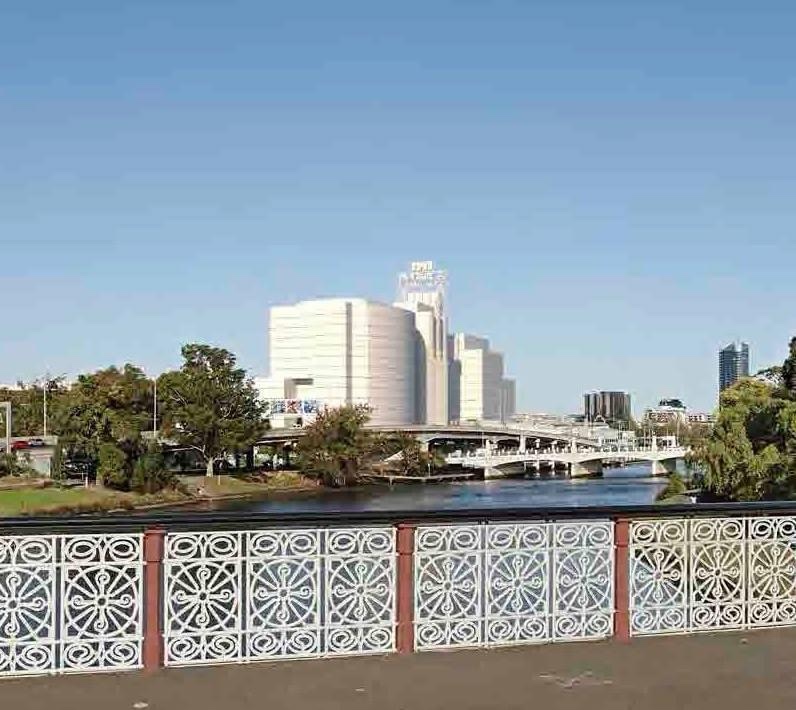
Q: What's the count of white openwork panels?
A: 11